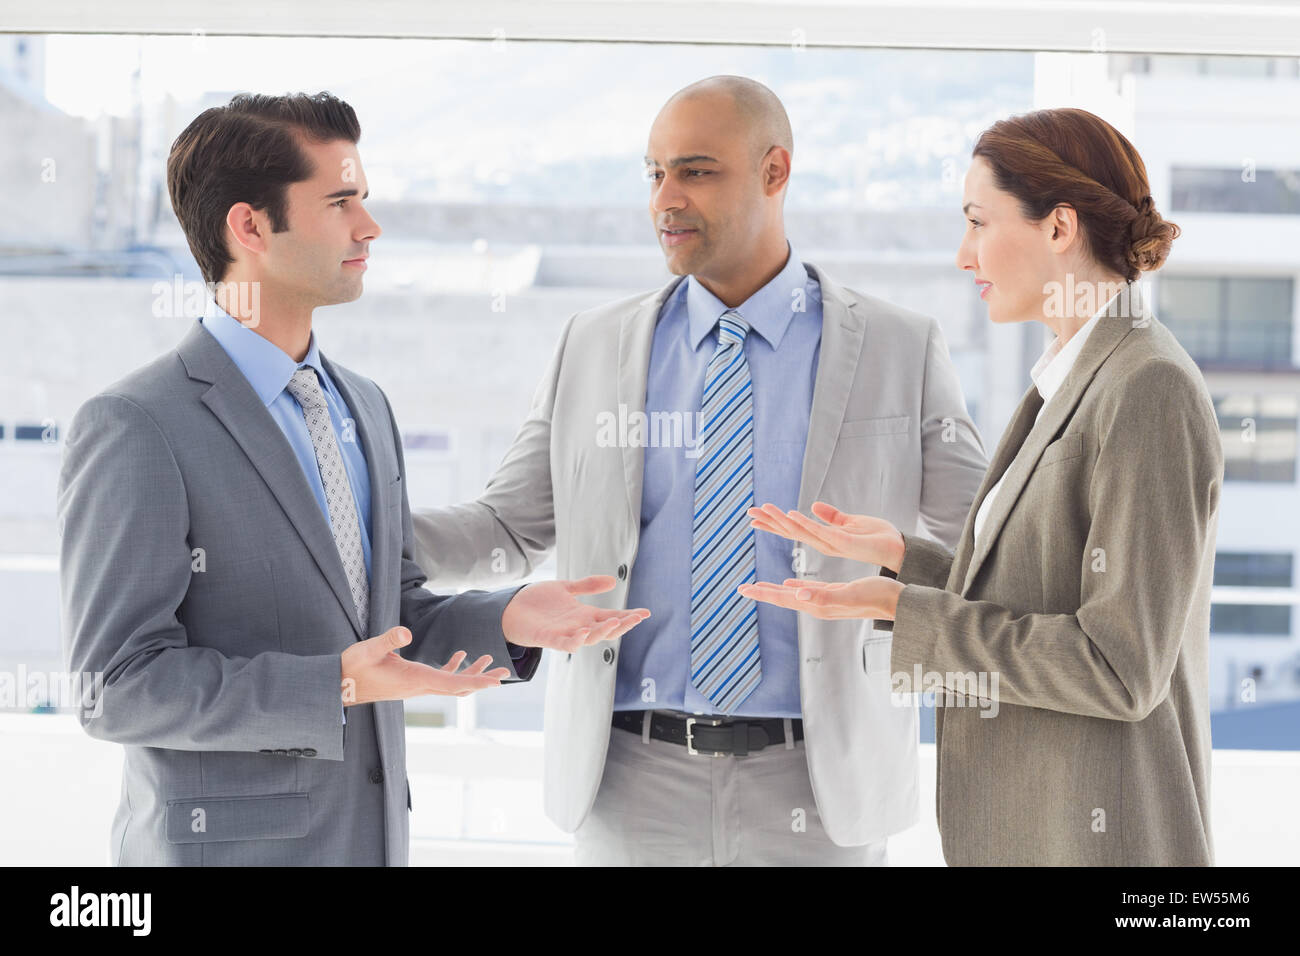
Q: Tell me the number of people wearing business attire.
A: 3